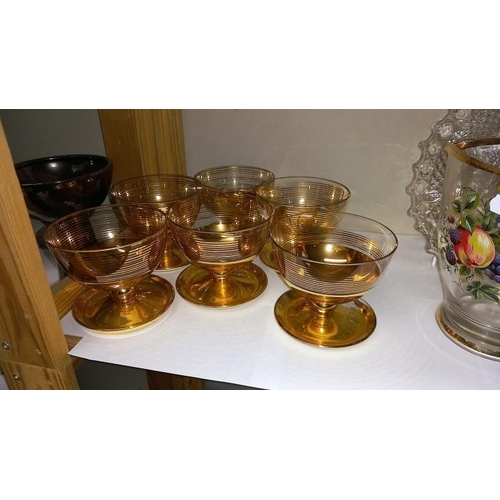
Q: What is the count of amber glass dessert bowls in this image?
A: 6